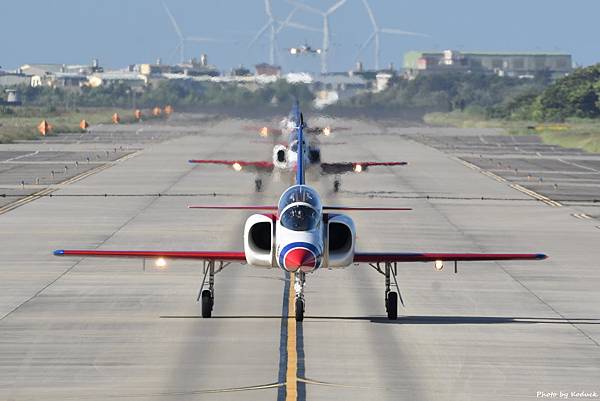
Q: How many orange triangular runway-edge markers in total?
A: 6